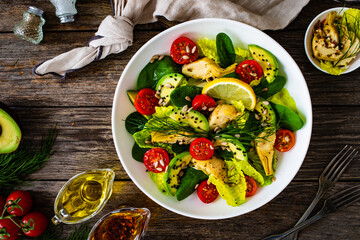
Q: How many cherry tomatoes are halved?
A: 9